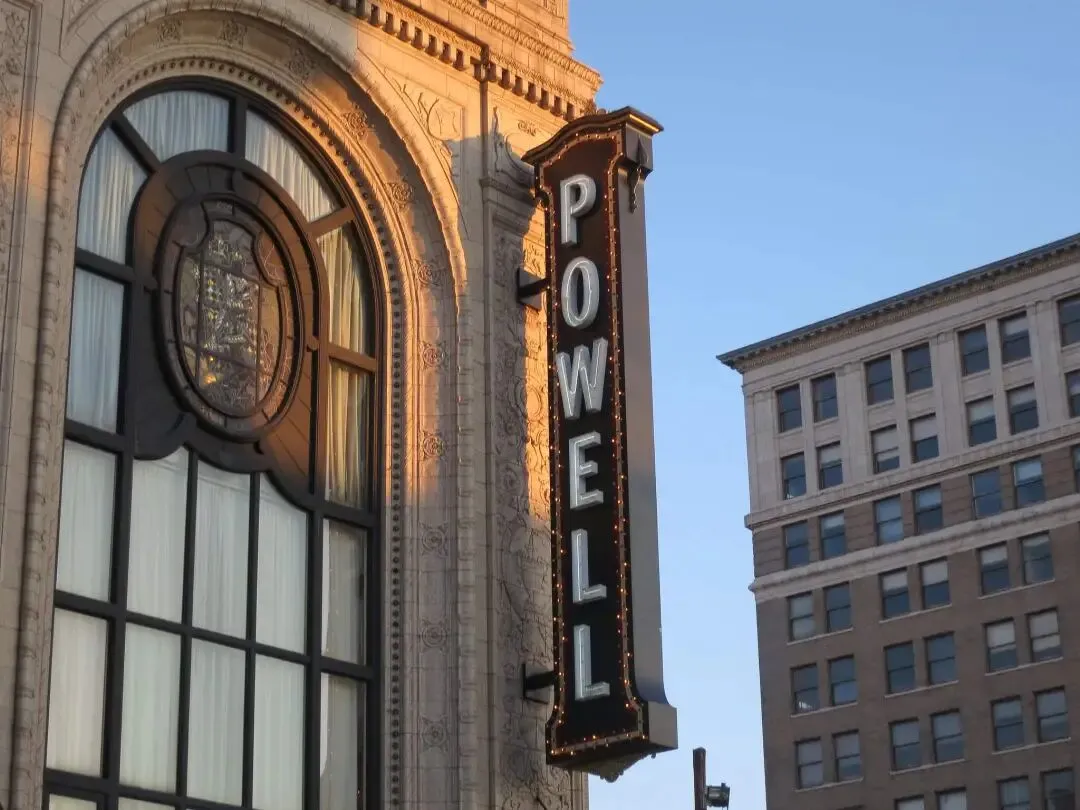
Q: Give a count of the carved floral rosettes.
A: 12